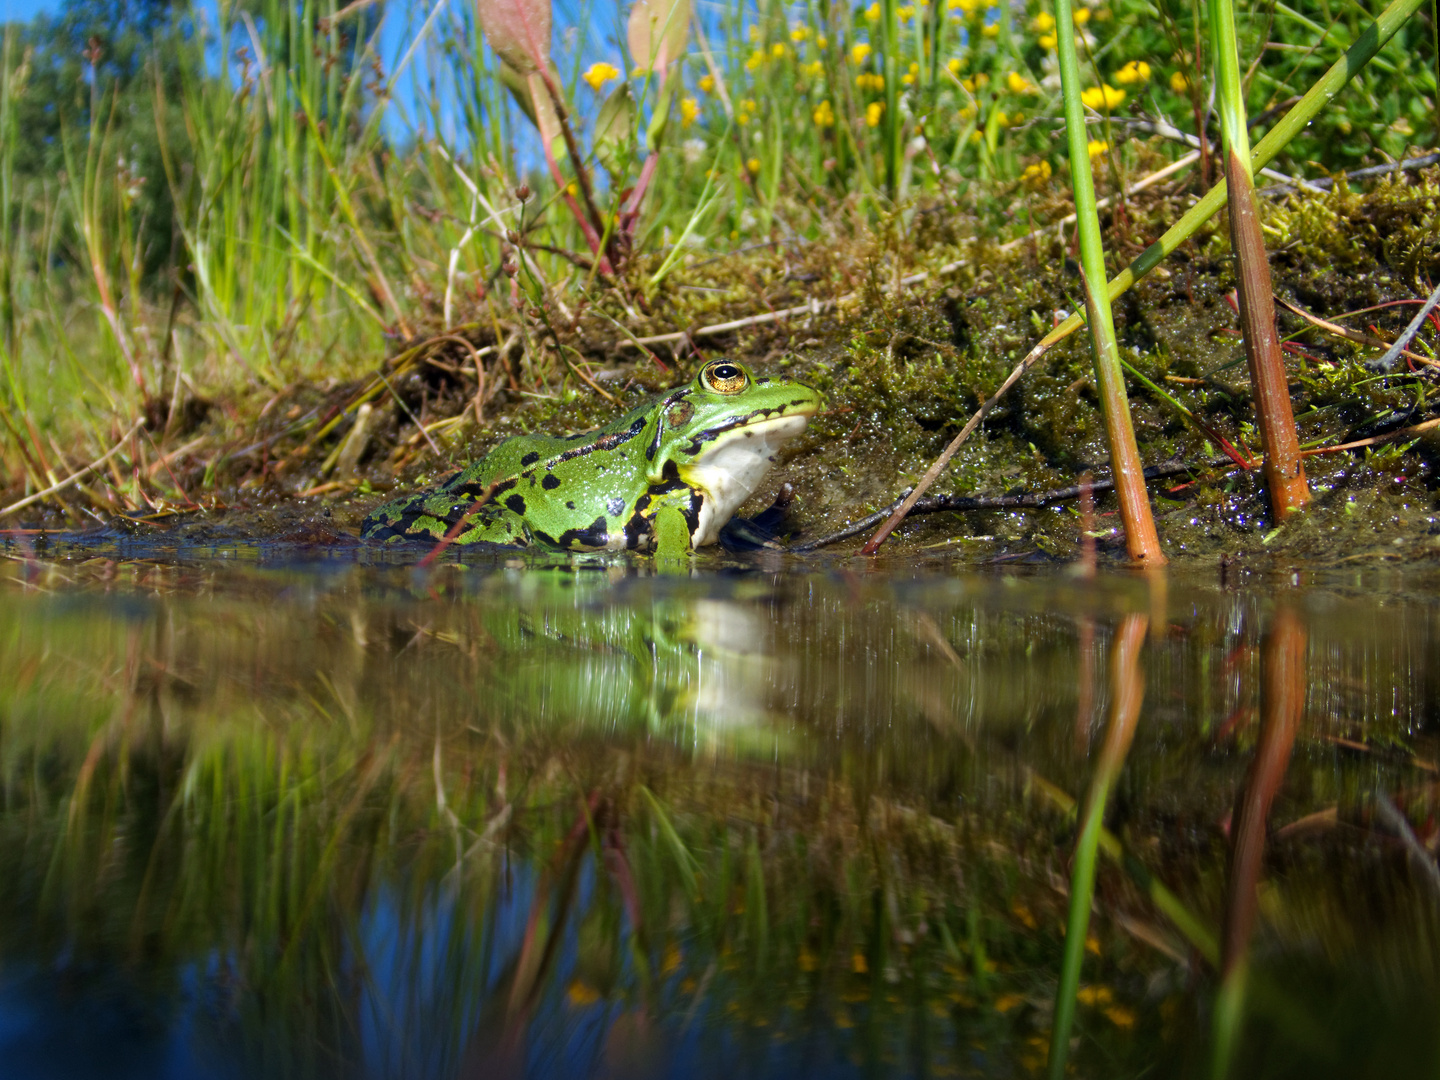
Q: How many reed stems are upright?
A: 2